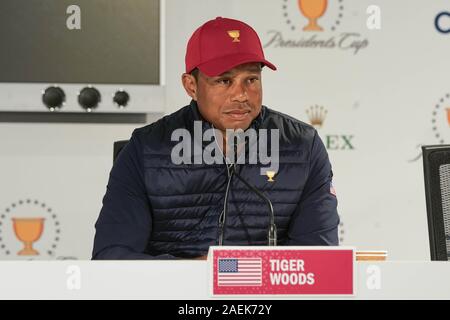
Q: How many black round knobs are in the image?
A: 3